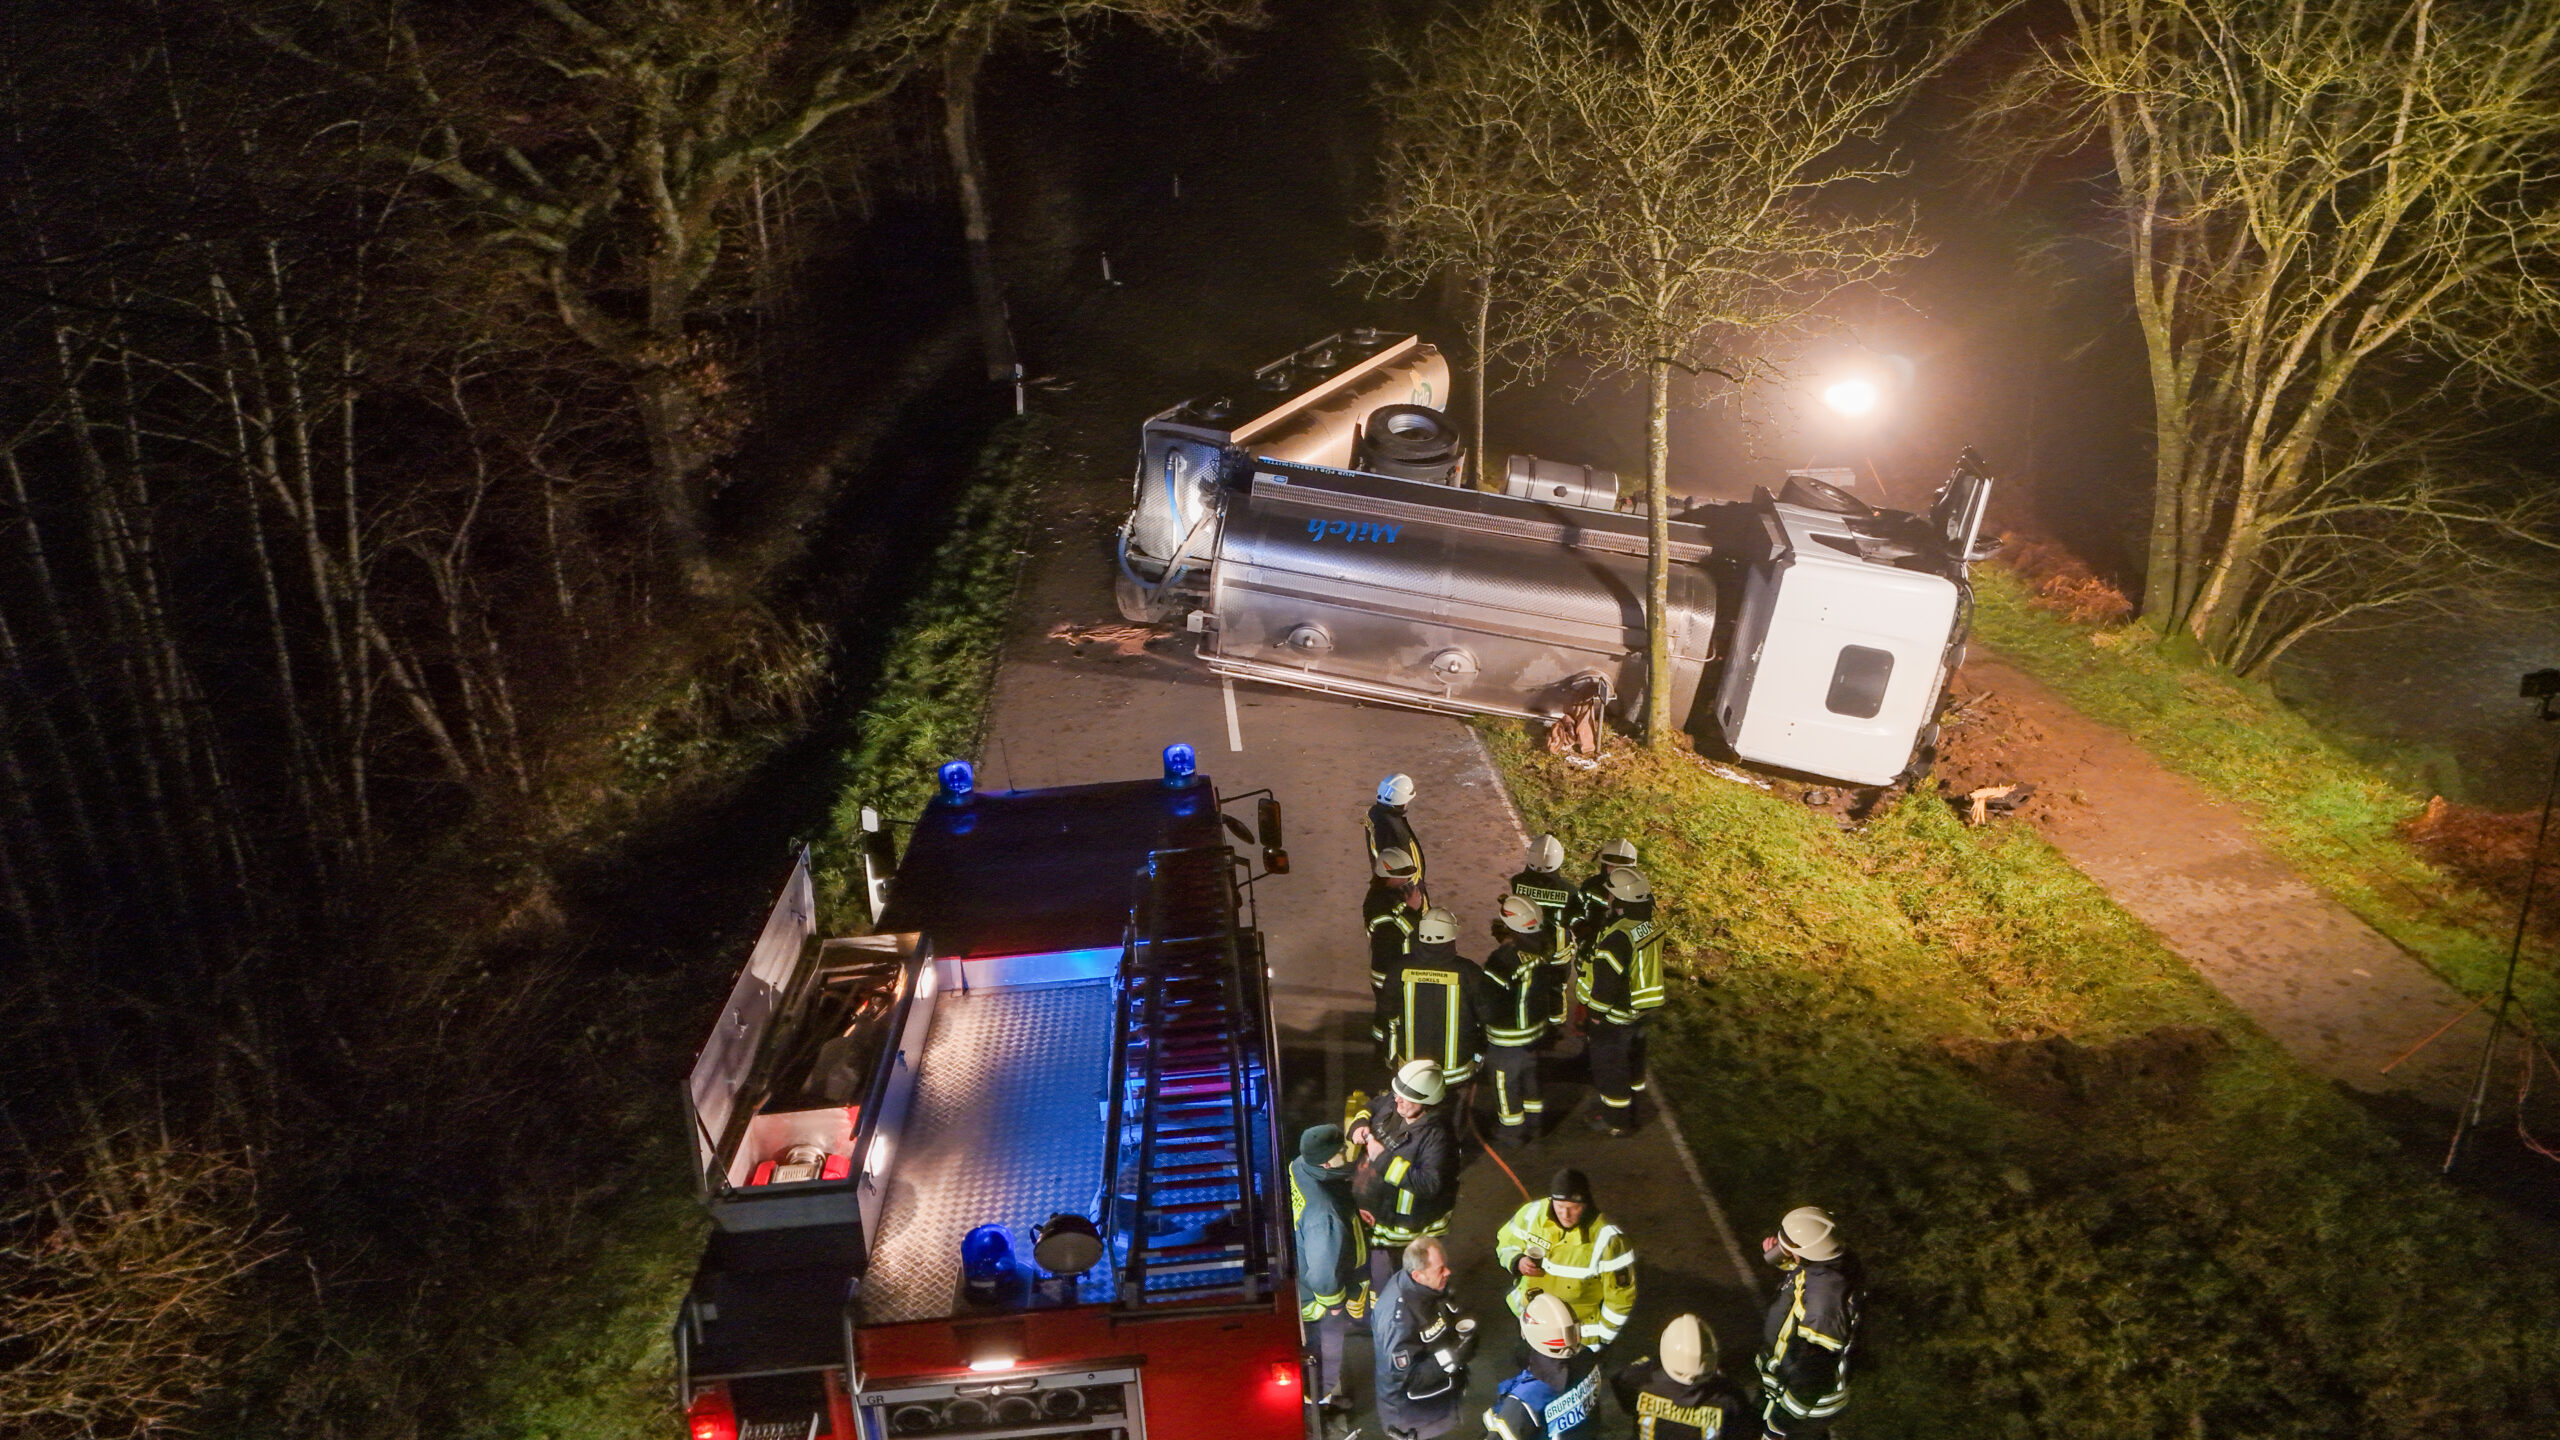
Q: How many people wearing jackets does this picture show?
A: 14